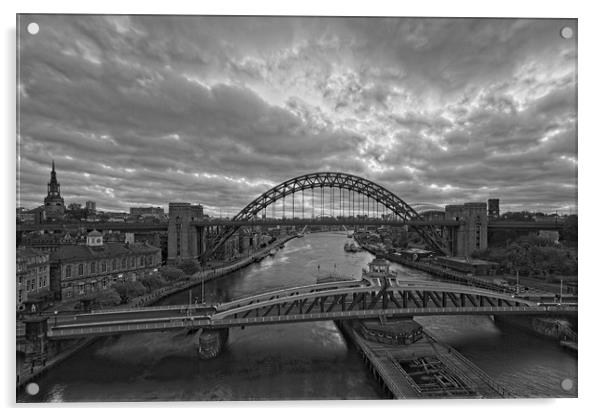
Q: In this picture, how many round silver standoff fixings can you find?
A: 4